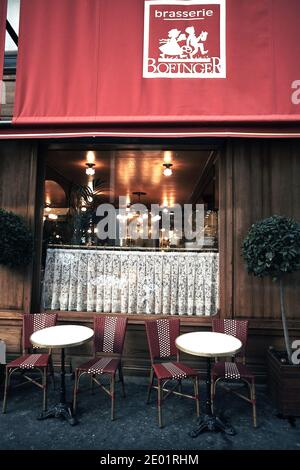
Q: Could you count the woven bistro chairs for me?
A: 4